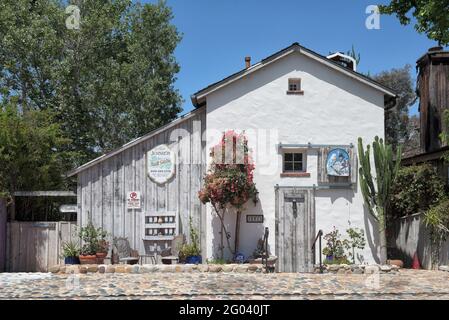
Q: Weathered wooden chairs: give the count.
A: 2